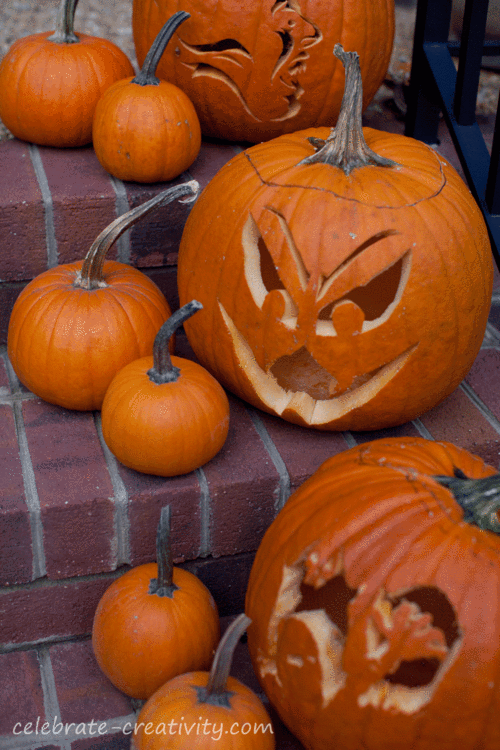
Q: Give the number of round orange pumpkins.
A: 9